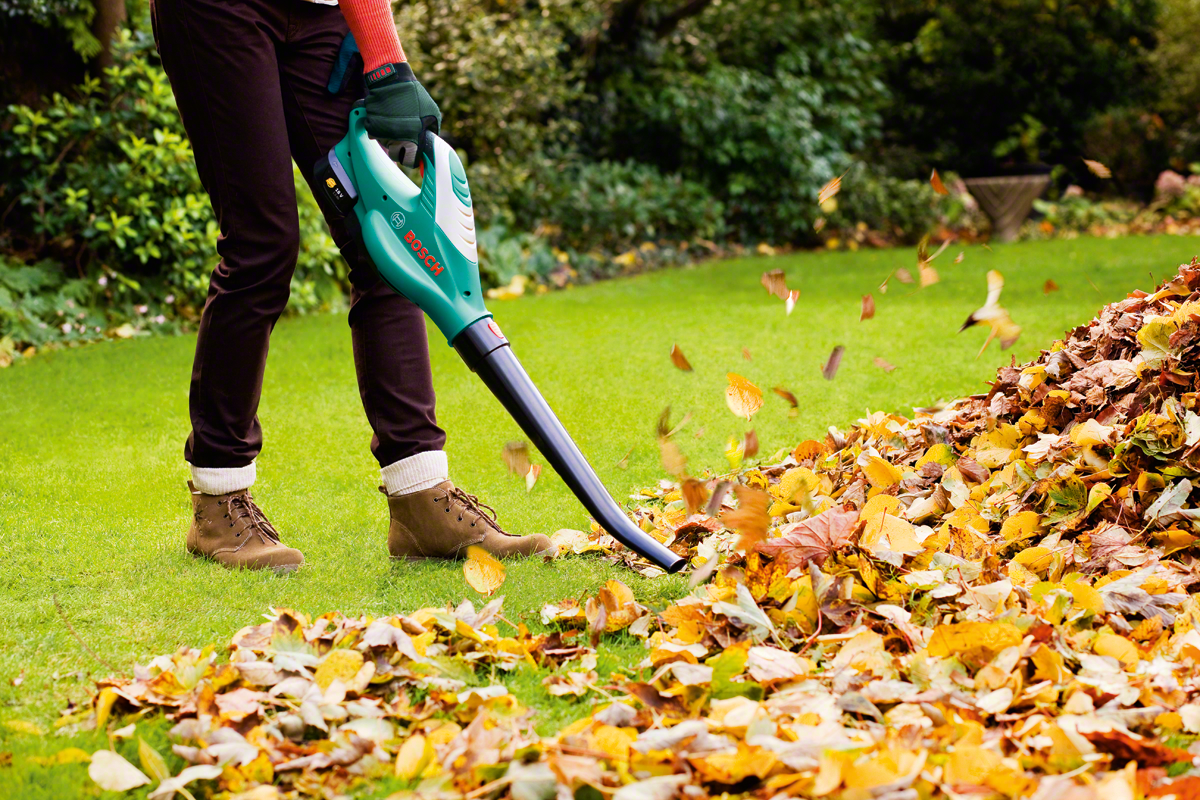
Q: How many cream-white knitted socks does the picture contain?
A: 2